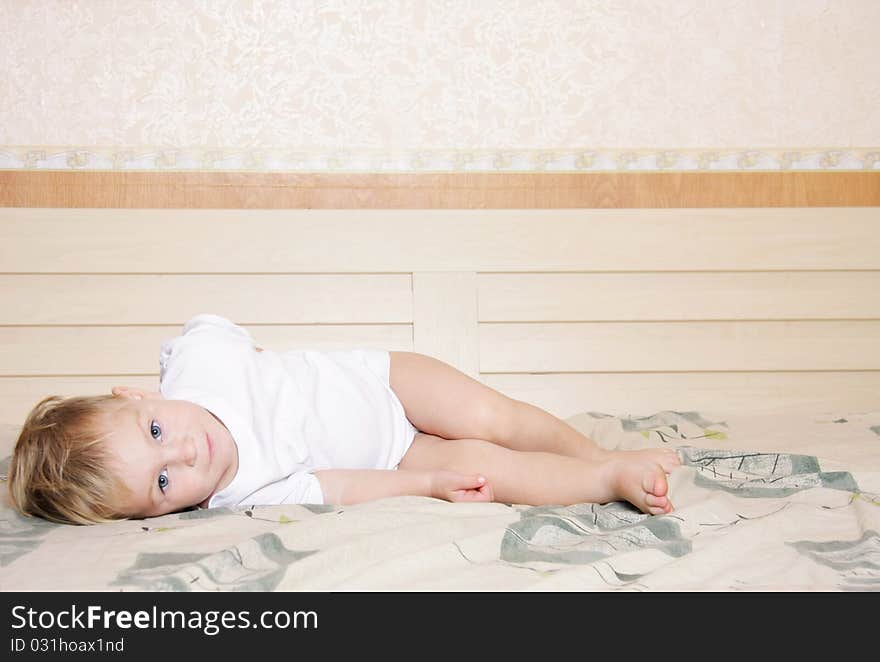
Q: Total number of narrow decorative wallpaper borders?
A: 1